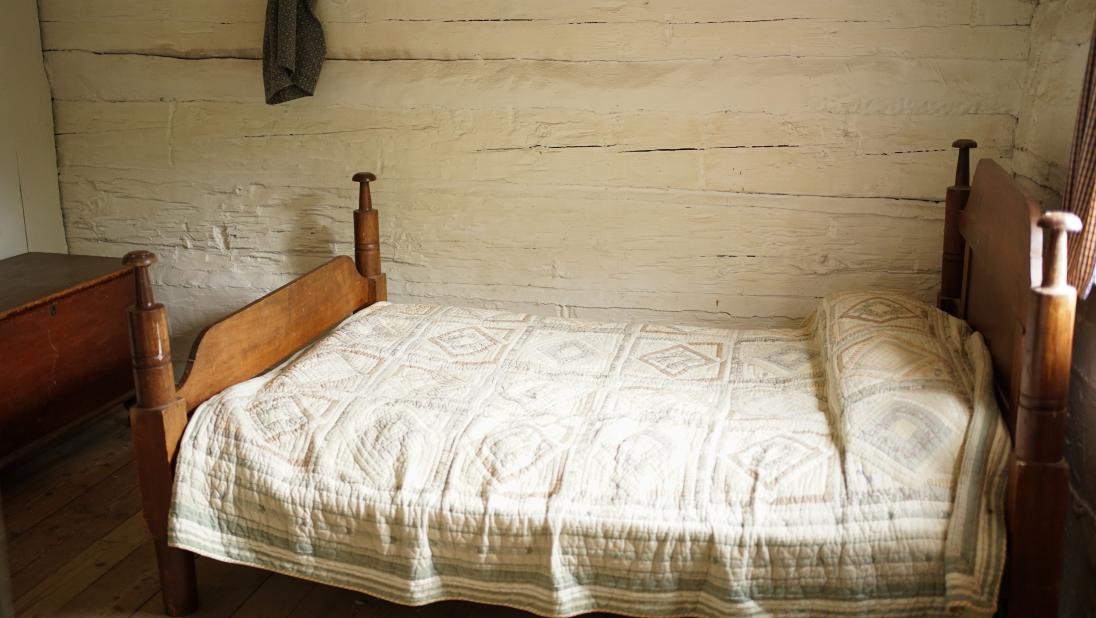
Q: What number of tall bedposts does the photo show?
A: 4